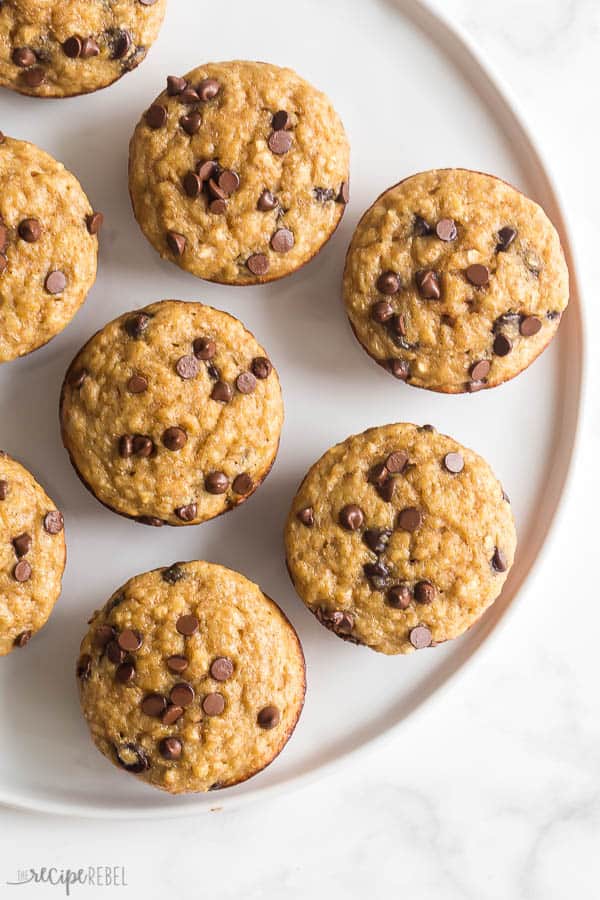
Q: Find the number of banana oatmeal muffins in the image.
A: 8